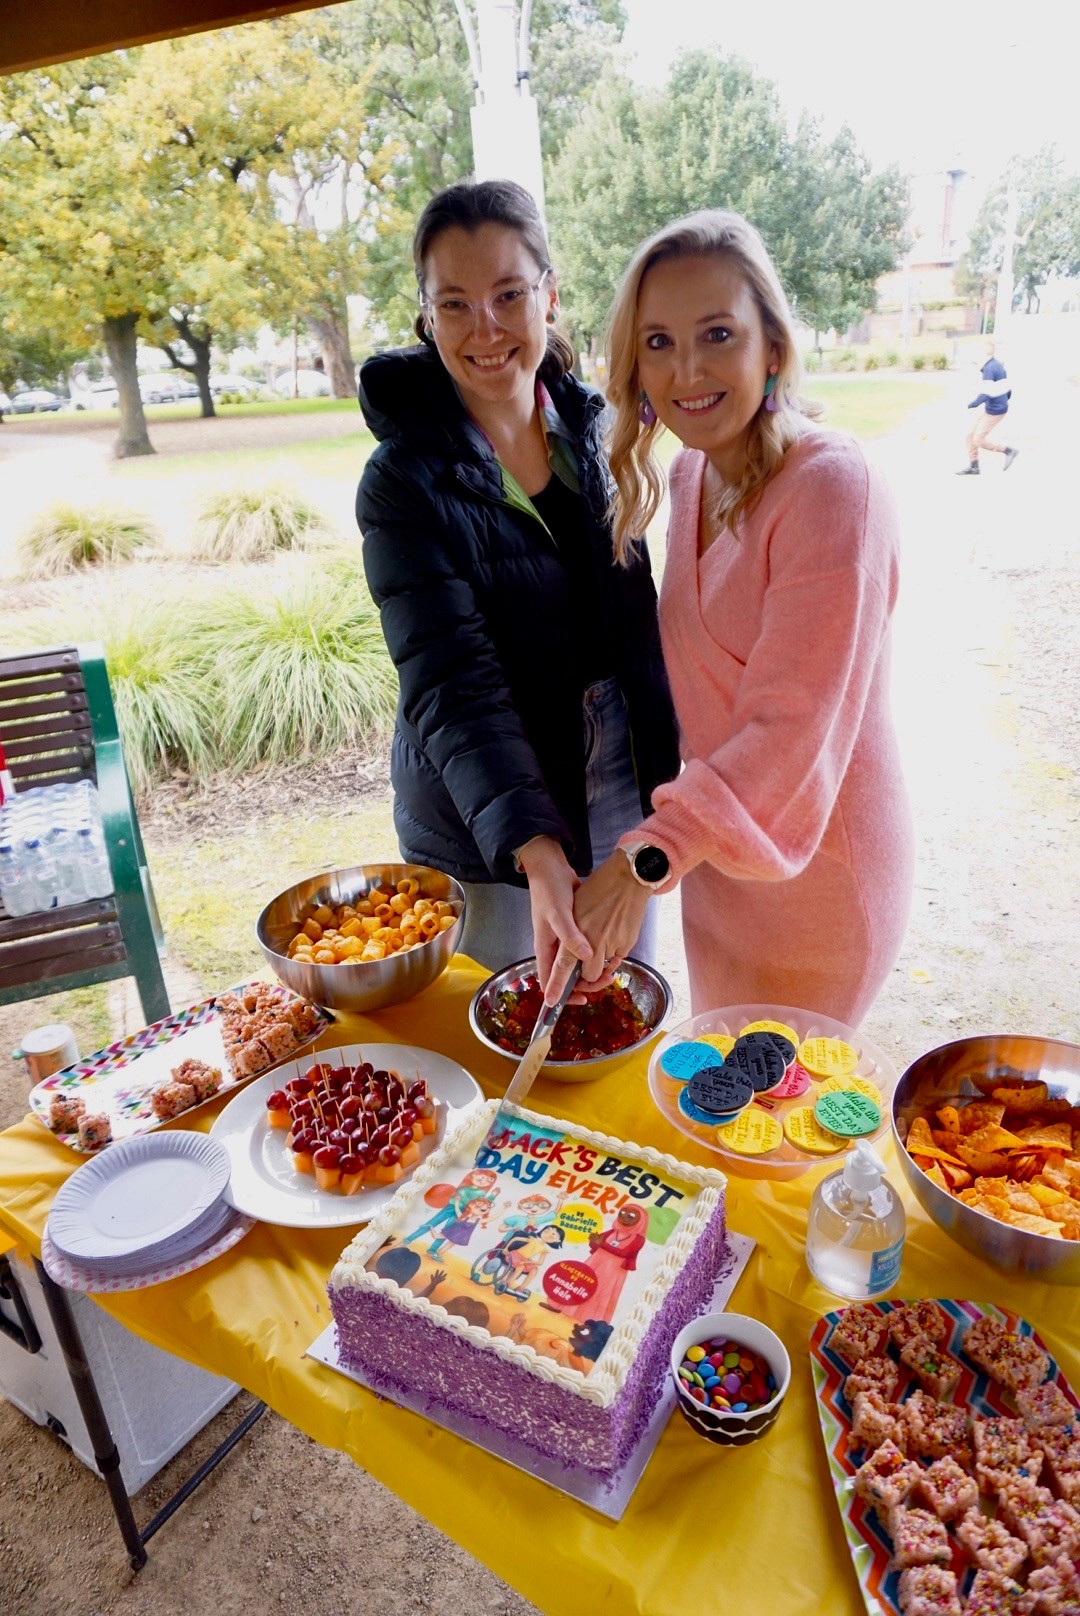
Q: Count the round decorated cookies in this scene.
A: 13